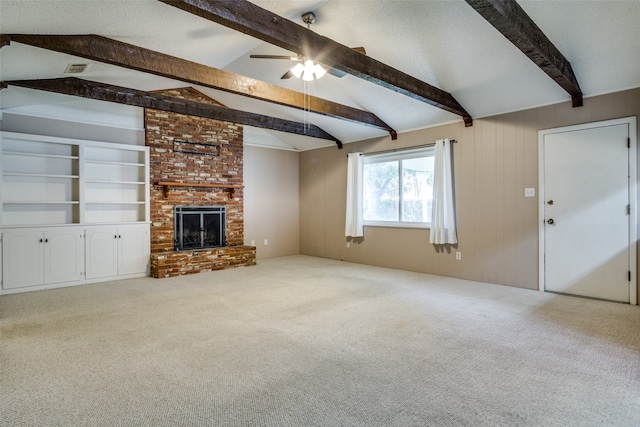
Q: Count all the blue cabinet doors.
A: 0